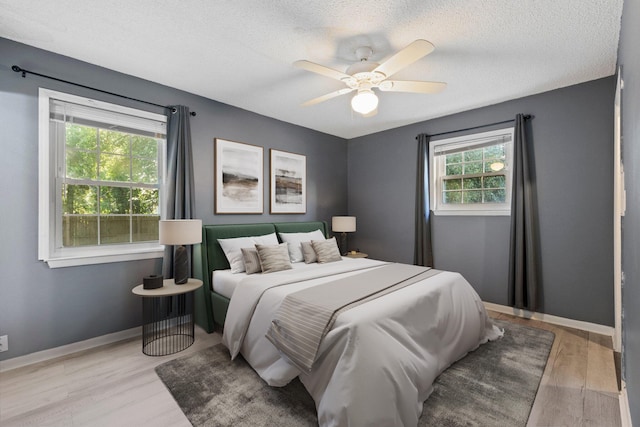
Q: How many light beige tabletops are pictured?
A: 2